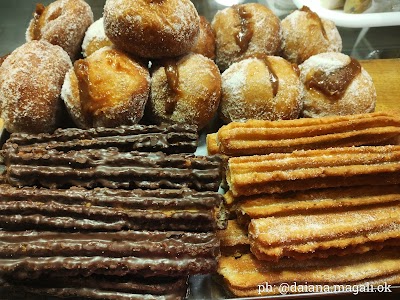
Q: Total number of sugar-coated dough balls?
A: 11